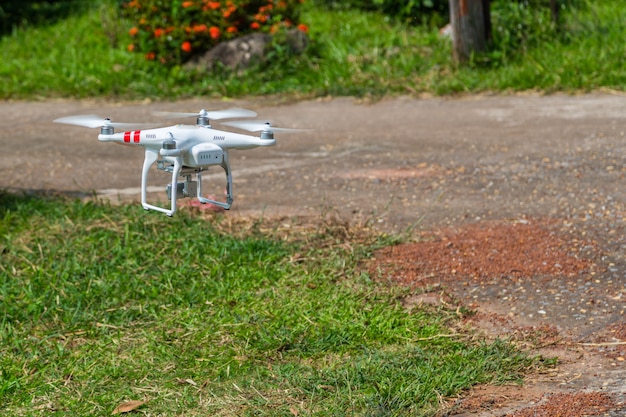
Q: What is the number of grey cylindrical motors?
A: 4